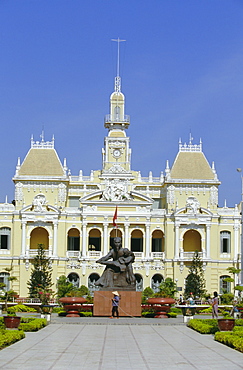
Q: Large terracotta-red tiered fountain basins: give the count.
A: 2